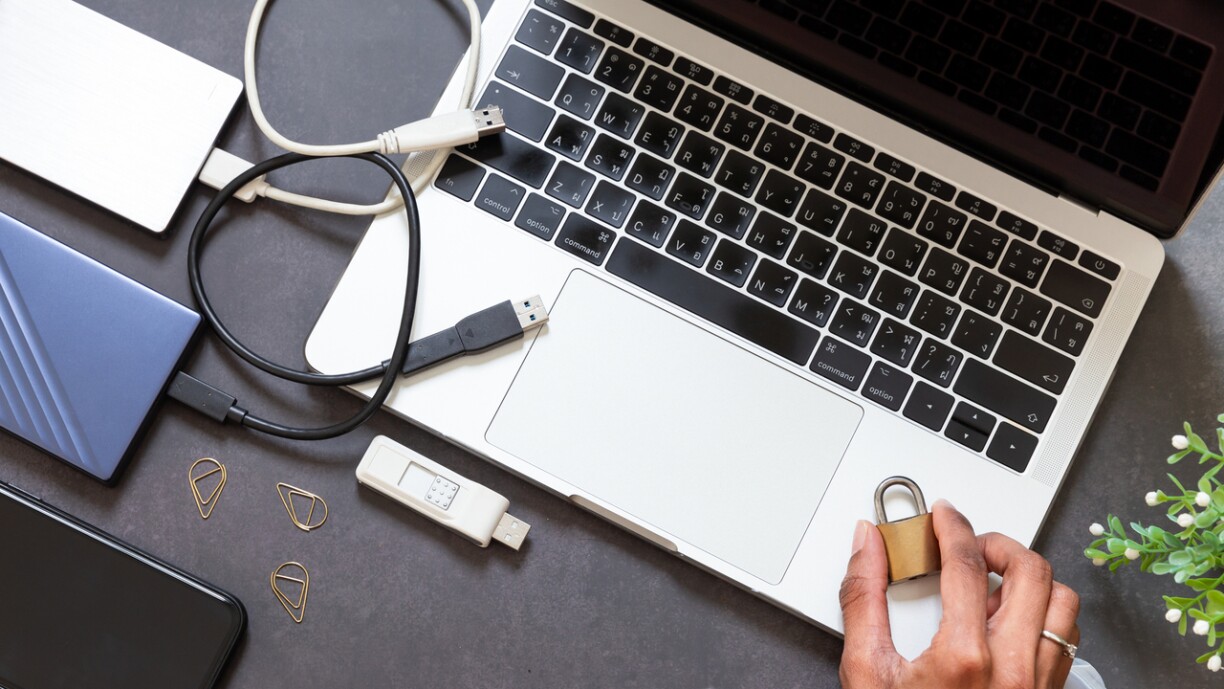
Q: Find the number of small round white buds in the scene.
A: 10